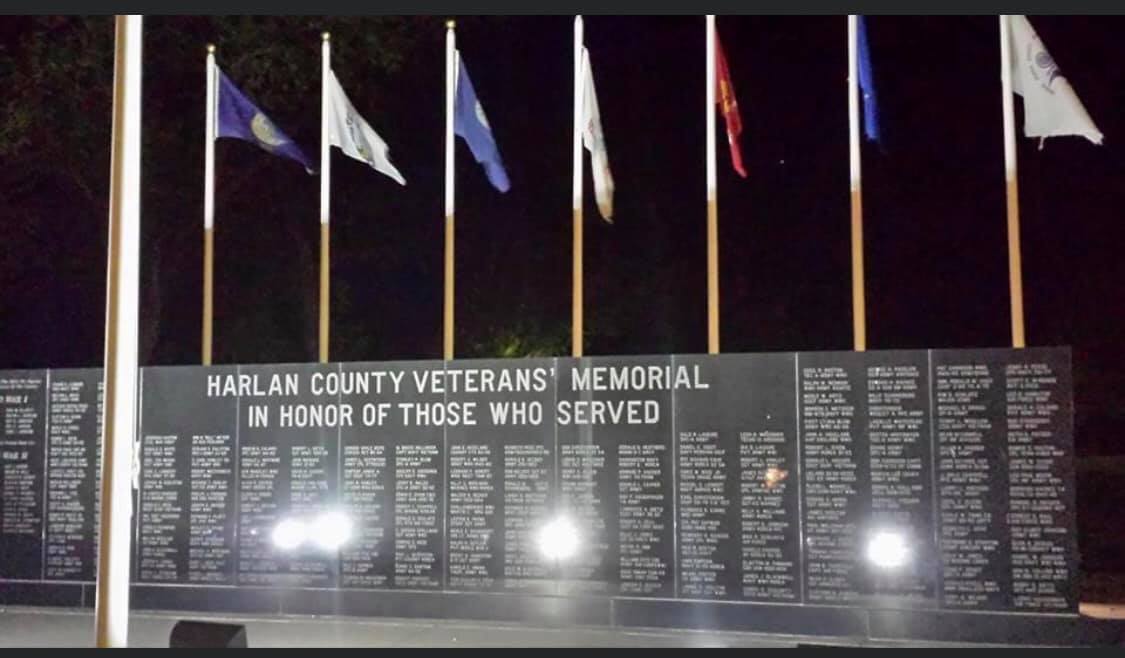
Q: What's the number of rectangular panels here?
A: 10